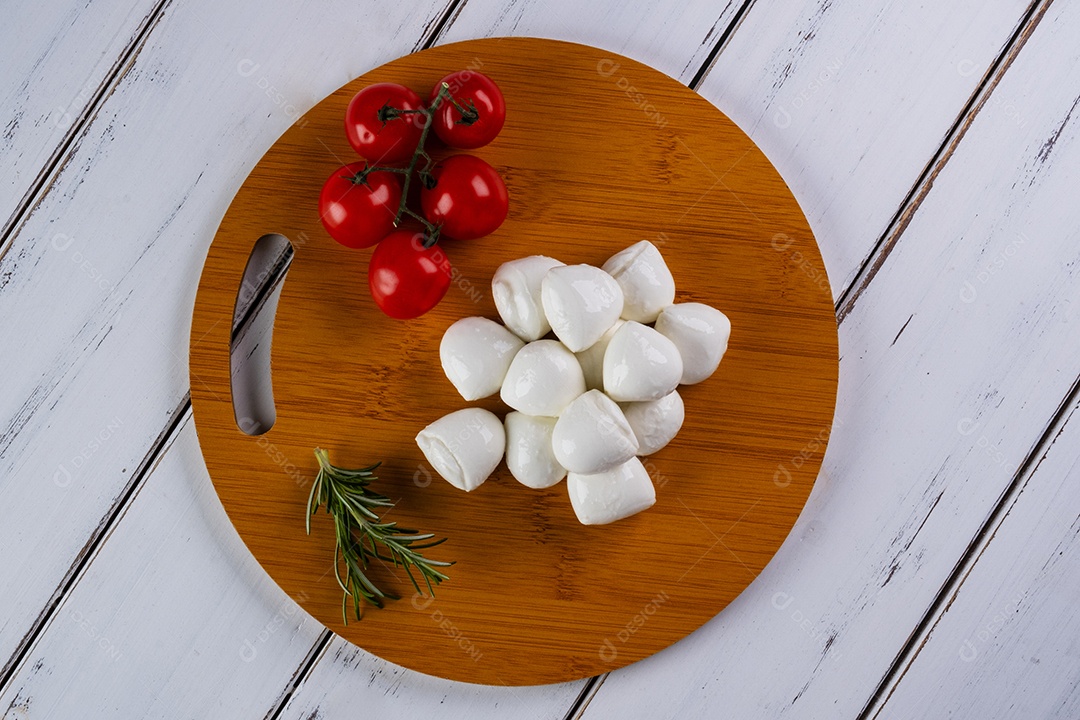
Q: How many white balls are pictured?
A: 13